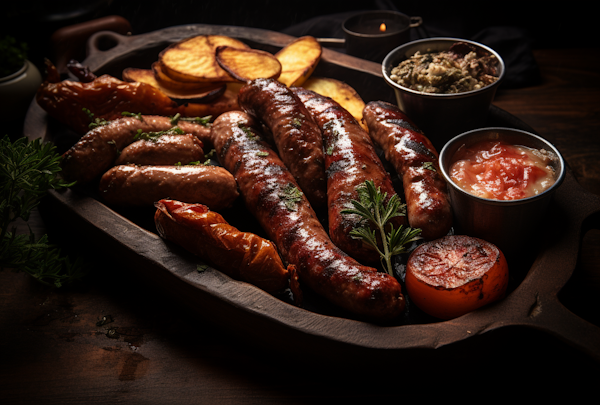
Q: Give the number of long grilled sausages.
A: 4